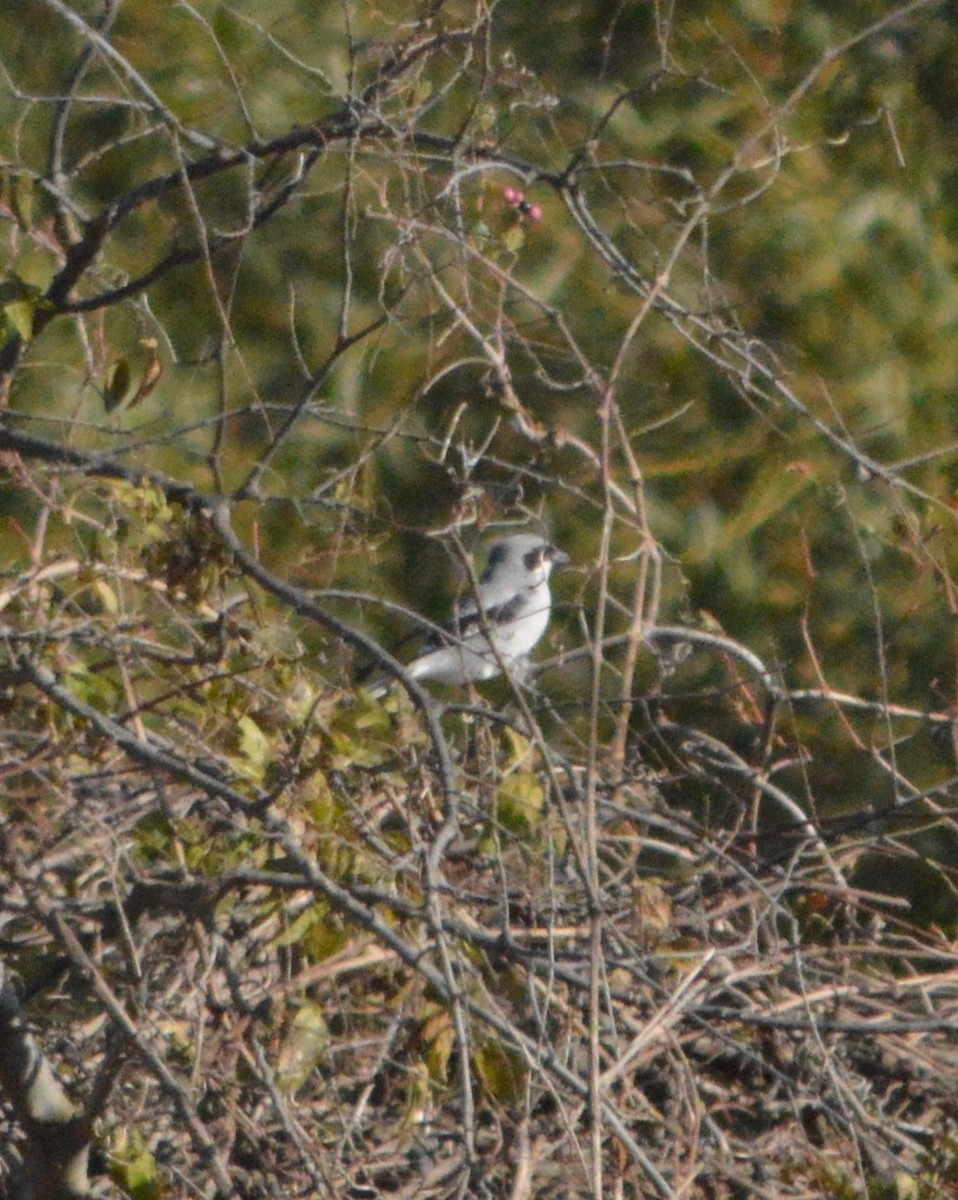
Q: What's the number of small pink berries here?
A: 3